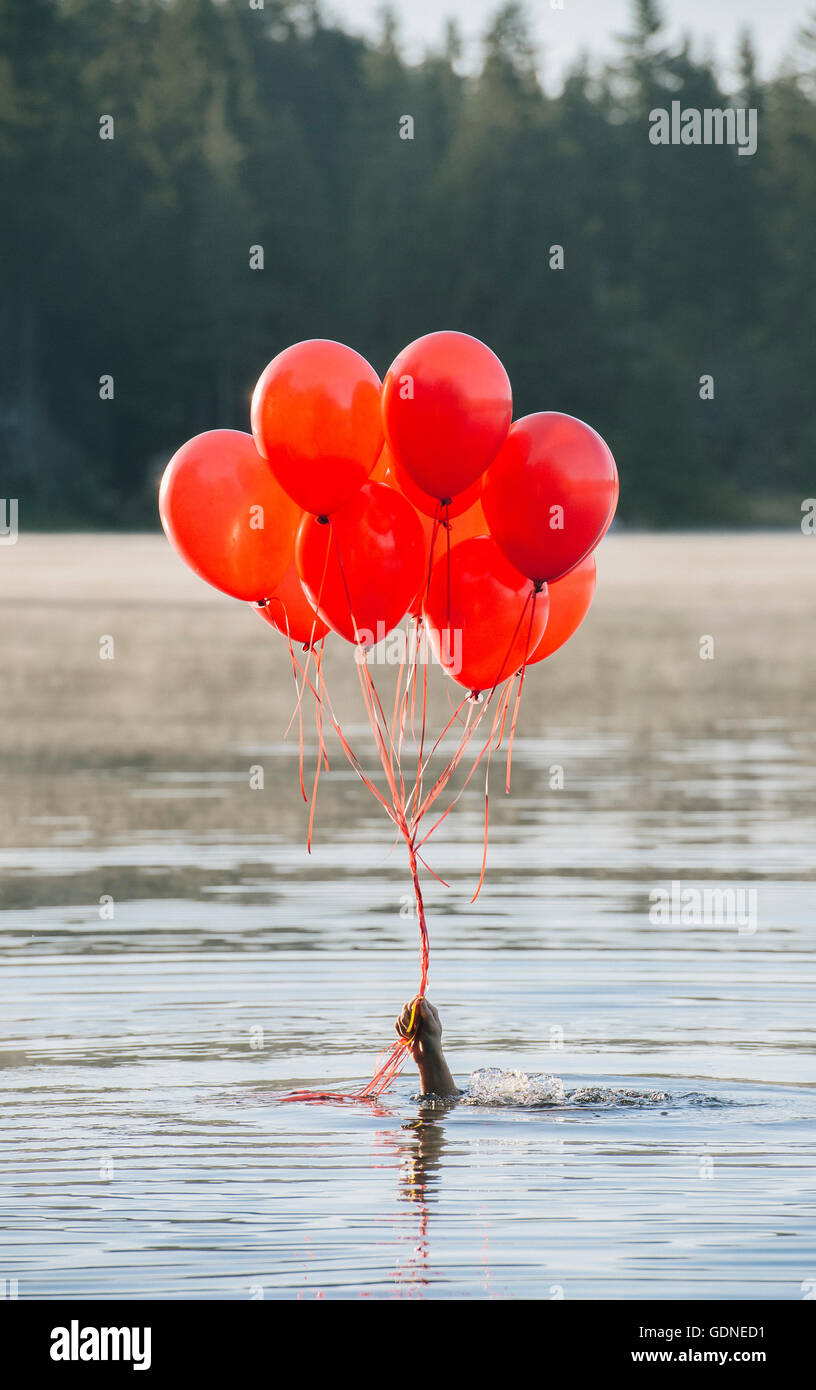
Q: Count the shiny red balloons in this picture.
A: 10